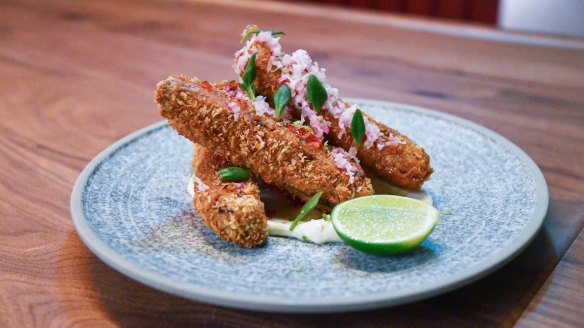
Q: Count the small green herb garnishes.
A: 7